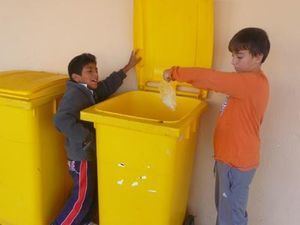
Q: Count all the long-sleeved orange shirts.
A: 1